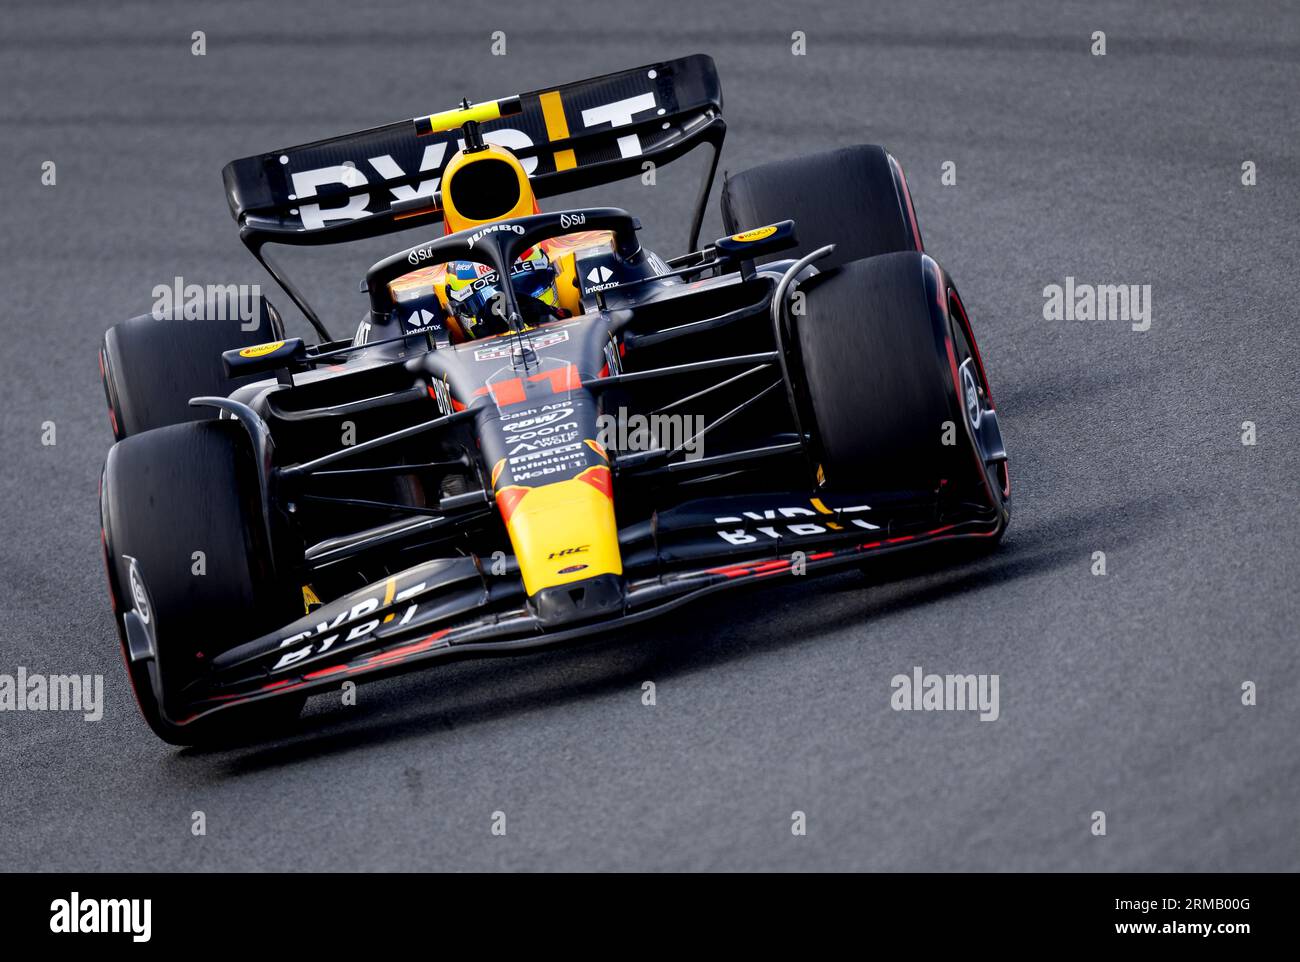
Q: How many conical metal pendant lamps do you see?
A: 0